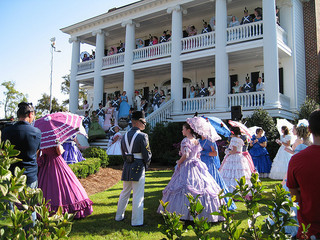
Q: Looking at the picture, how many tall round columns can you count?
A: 6